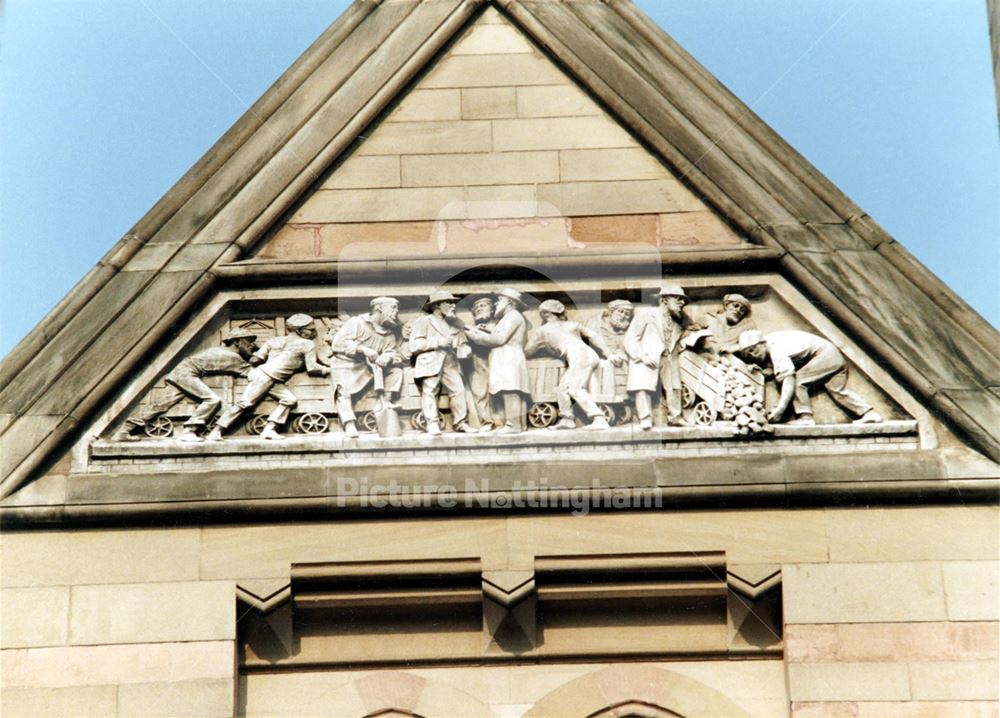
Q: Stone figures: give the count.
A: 11